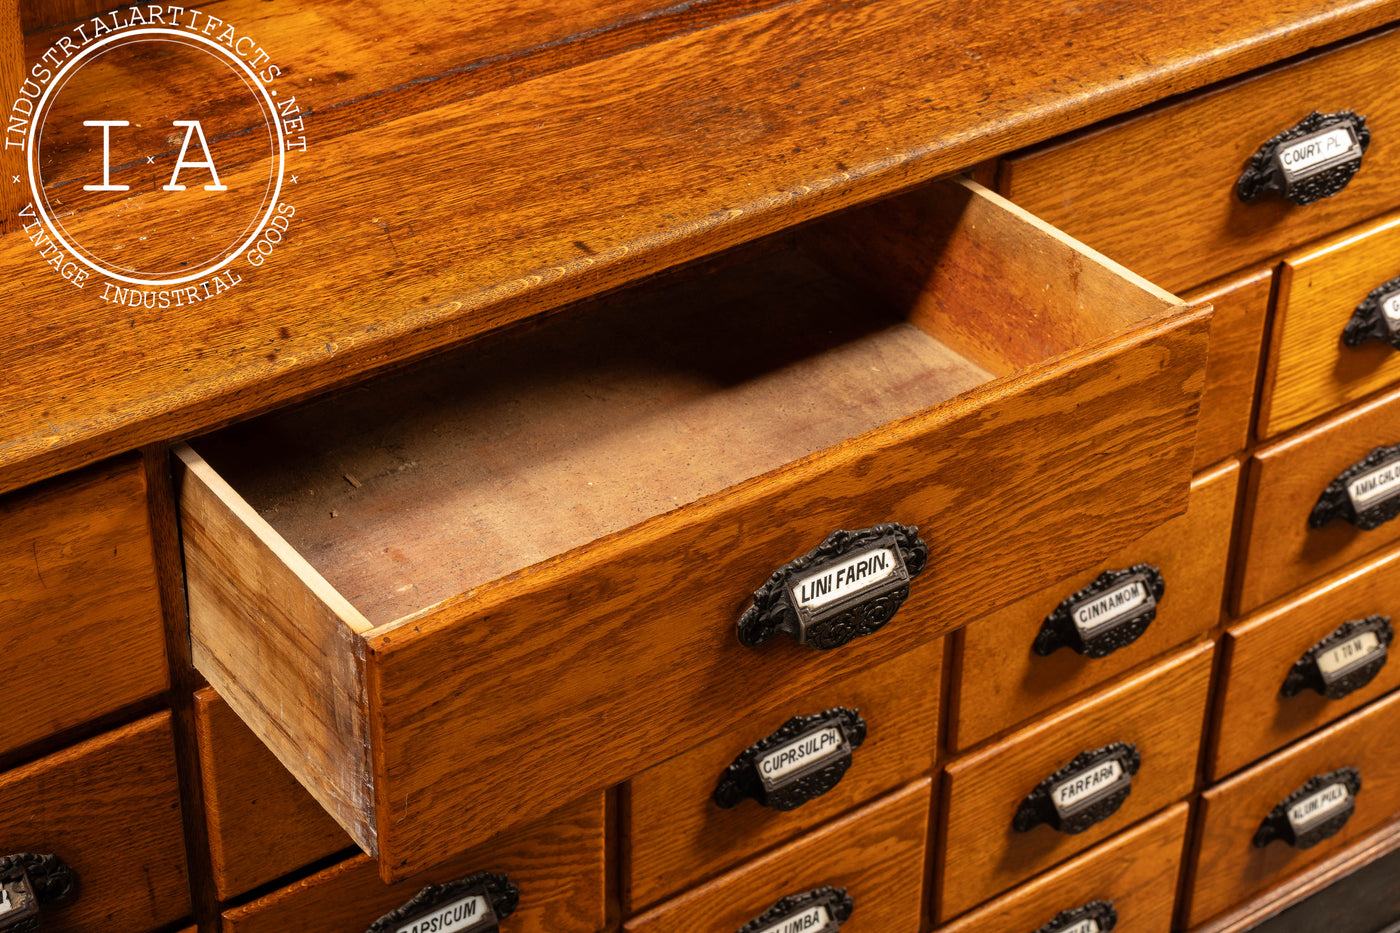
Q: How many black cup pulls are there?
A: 13